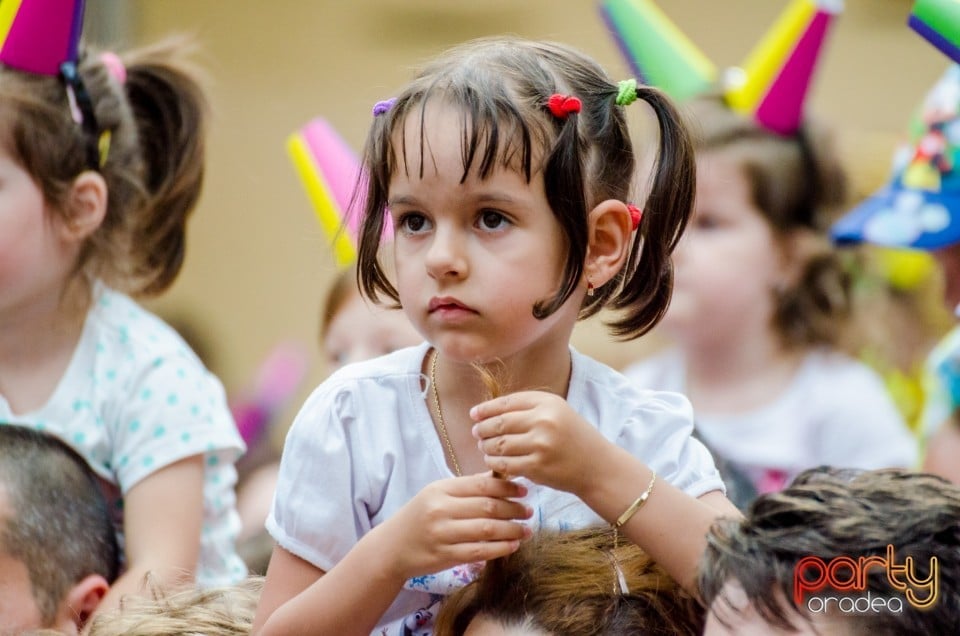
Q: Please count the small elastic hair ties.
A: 5